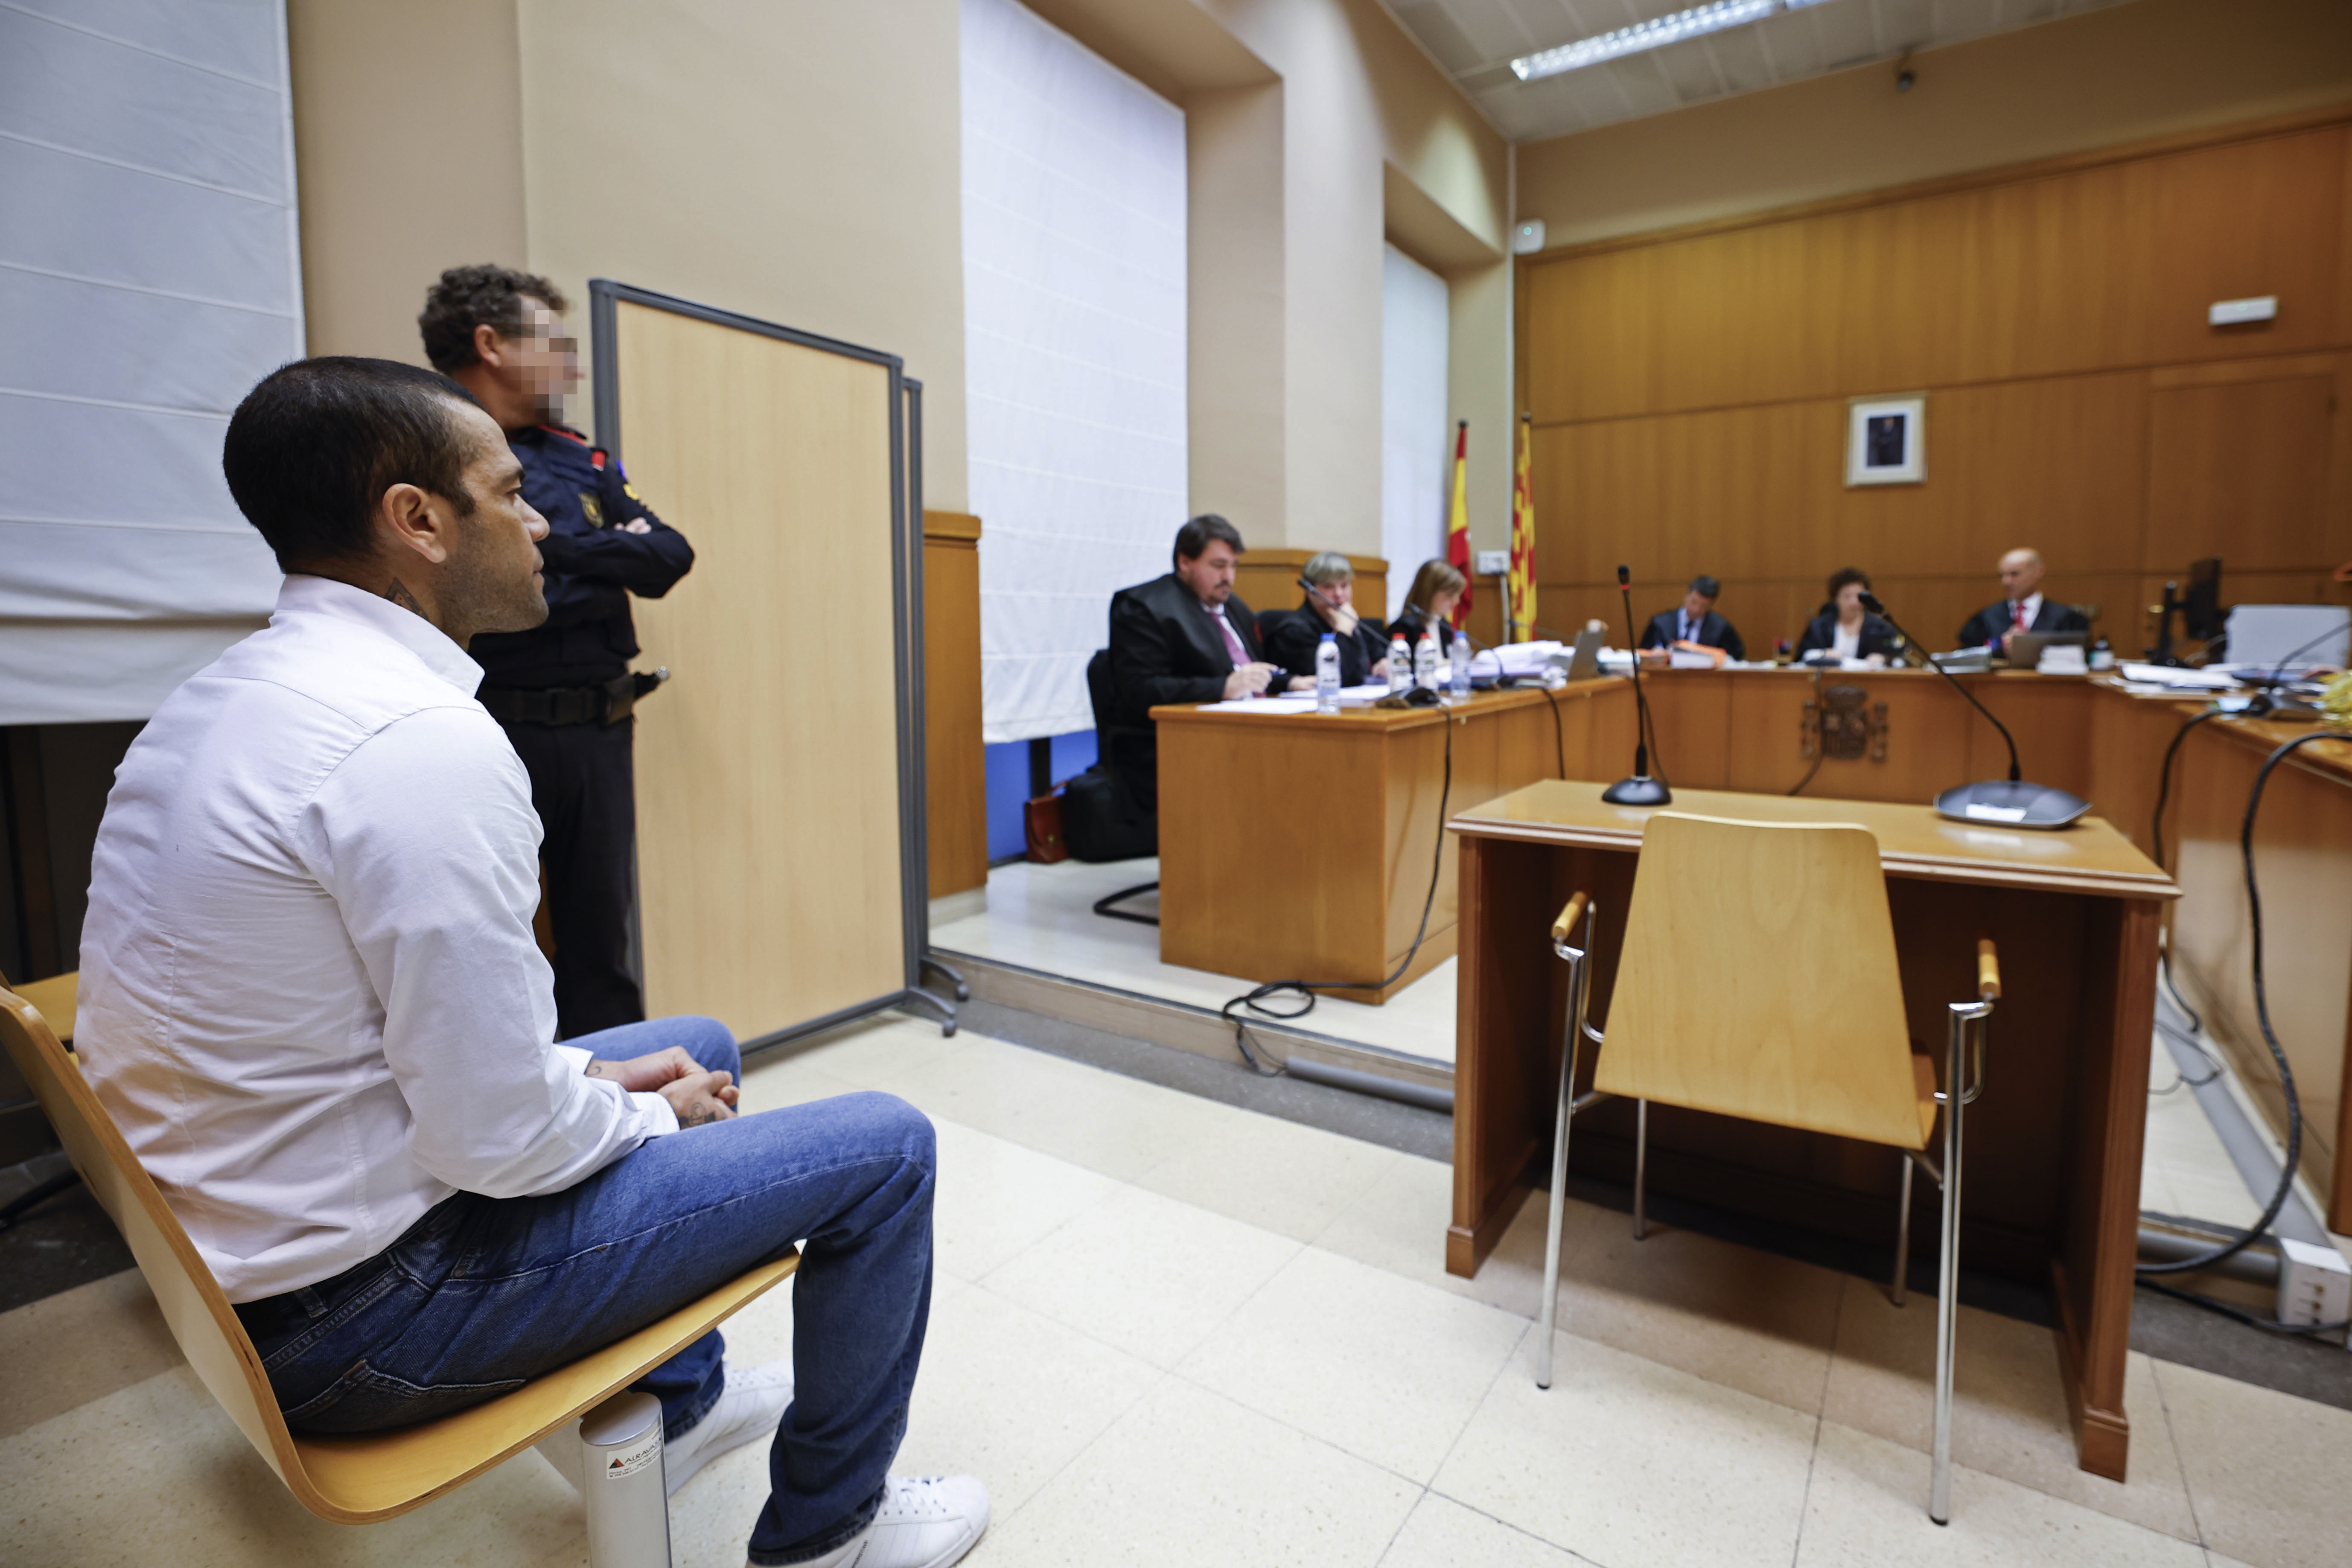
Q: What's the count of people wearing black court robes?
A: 6